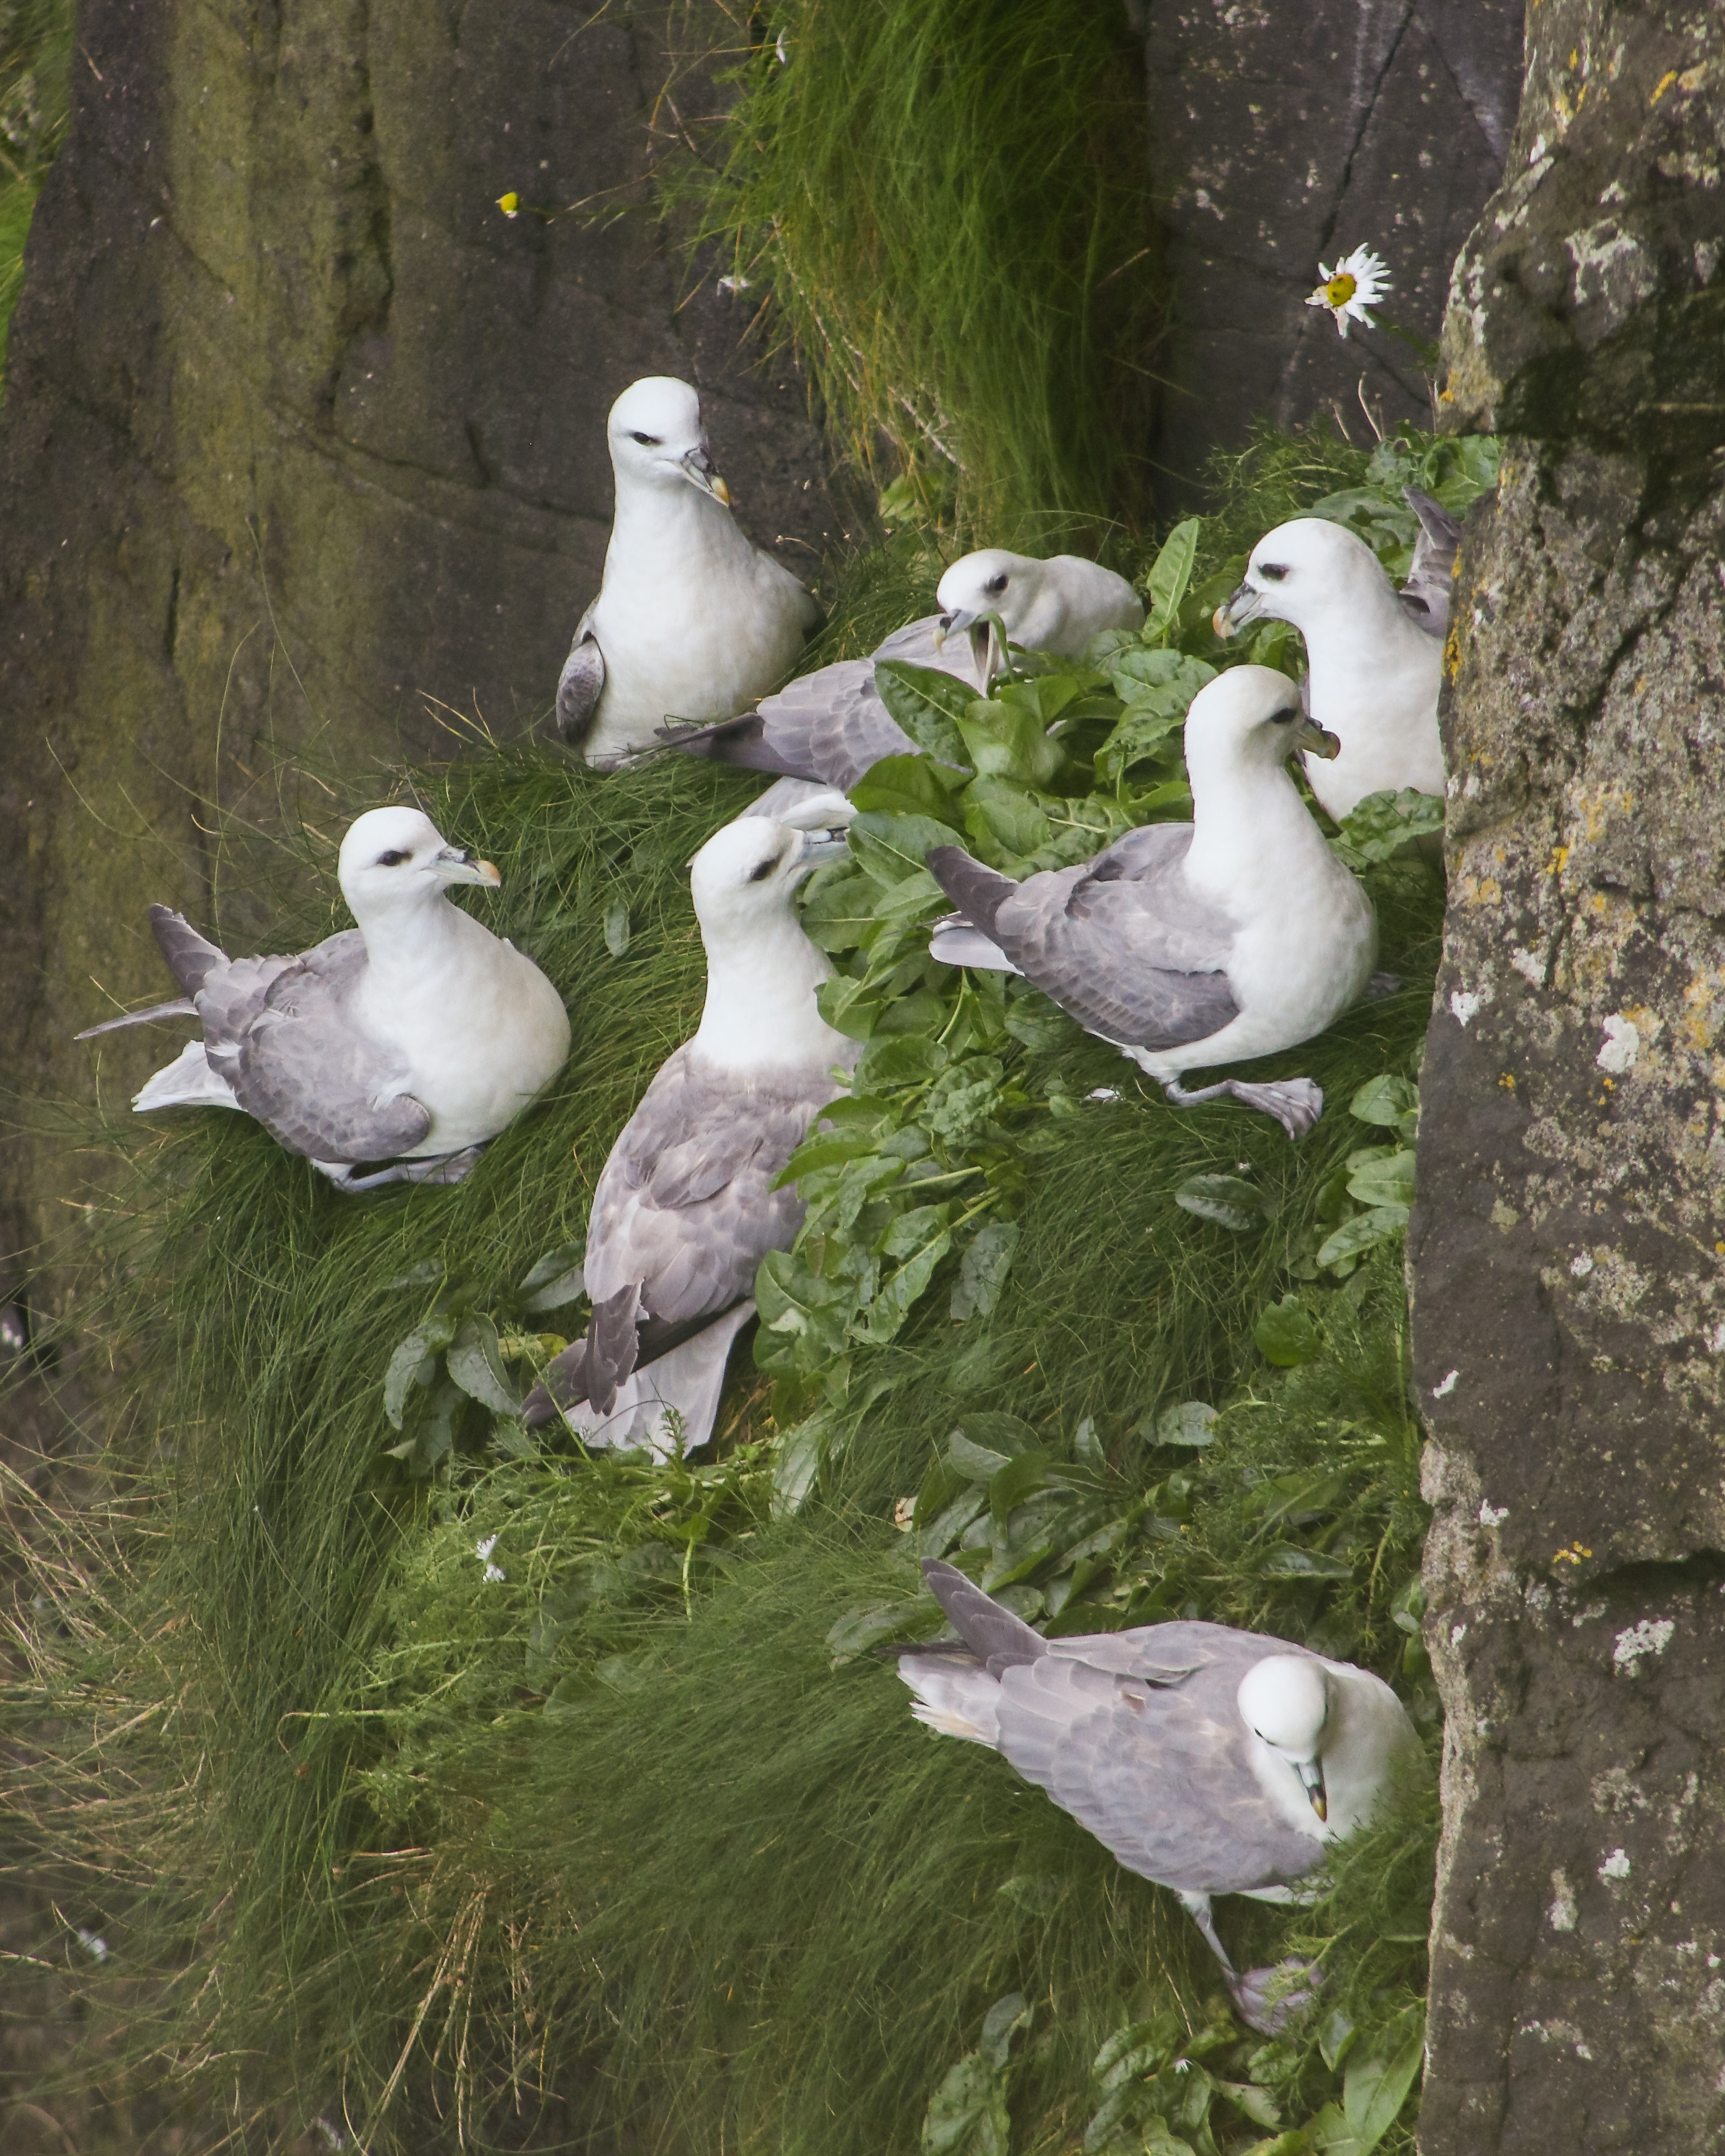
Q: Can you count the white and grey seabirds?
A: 7